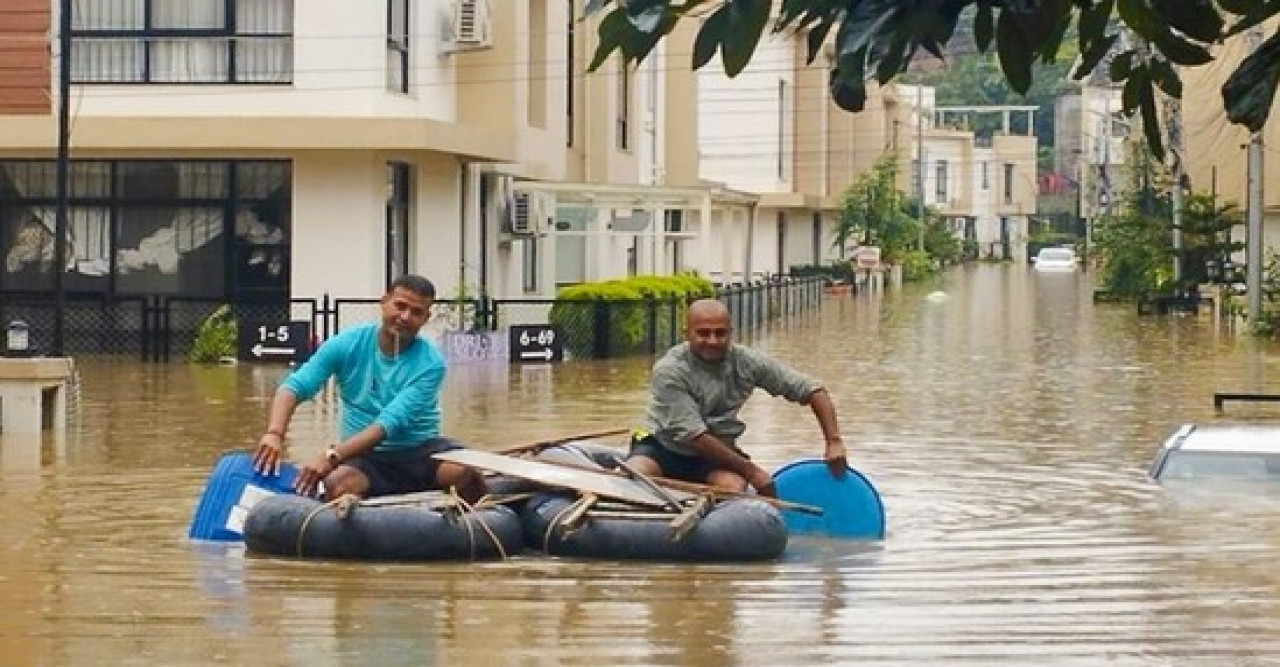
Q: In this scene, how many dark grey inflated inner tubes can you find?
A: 2